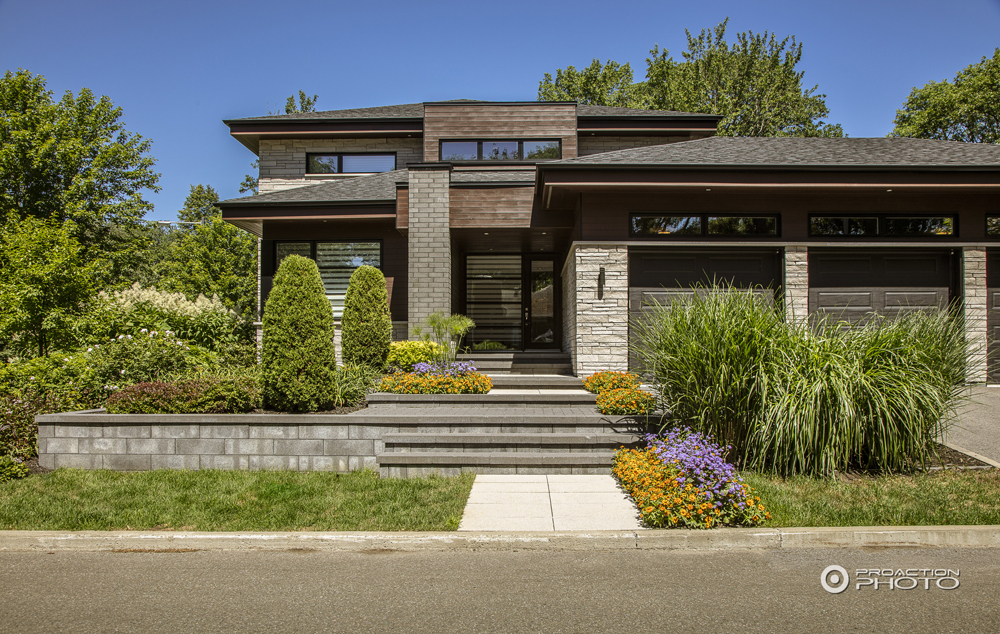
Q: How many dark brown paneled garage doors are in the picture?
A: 3